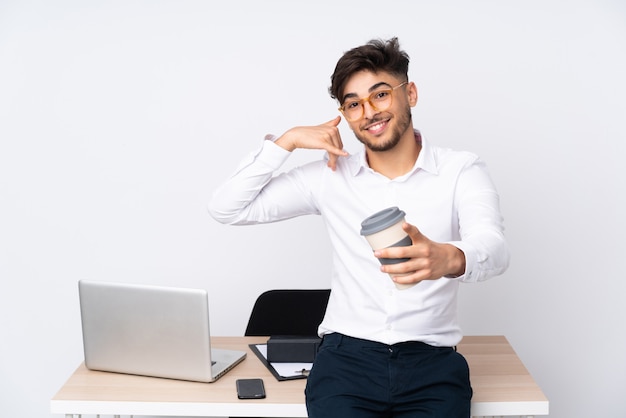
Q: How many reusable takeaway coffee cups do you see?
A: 1